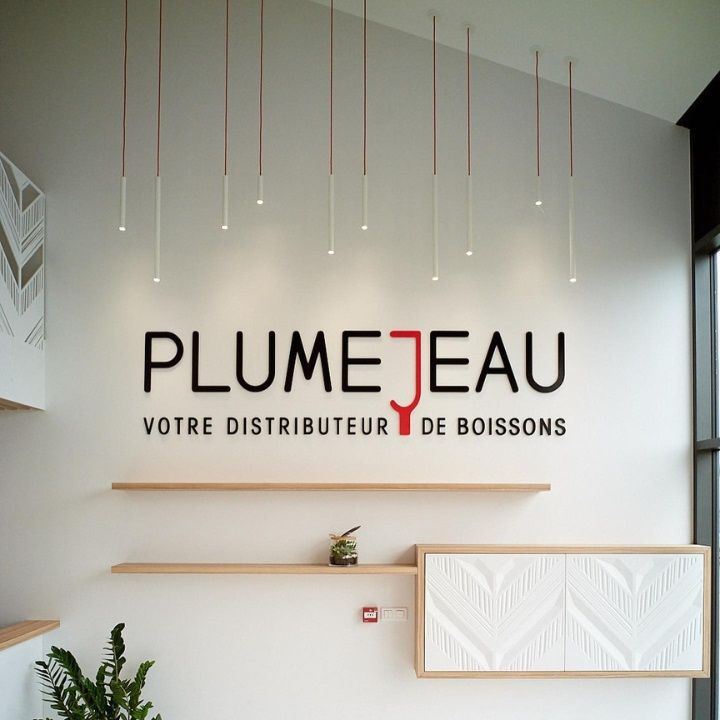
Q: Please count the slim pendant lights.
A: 10